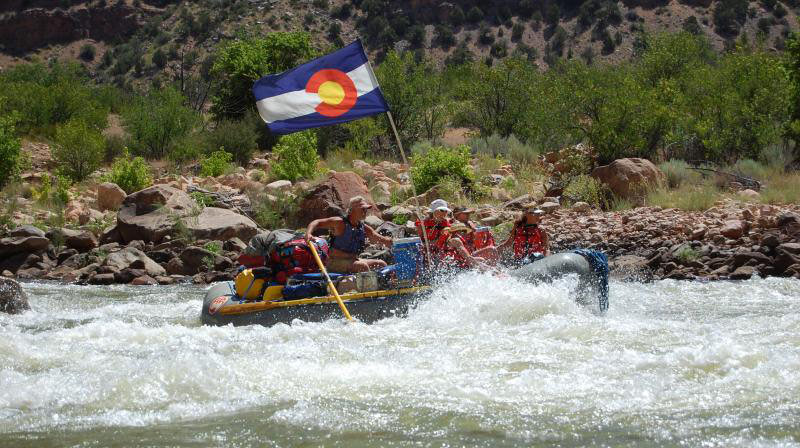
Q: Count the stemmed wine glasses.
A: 0